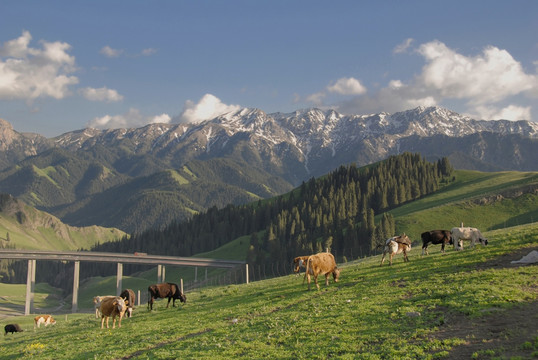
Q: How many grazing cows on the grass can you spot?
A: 11